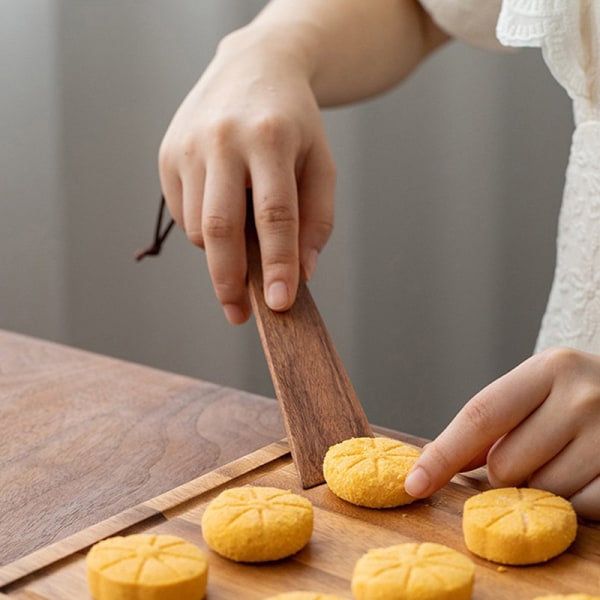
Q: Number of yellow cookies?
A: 7